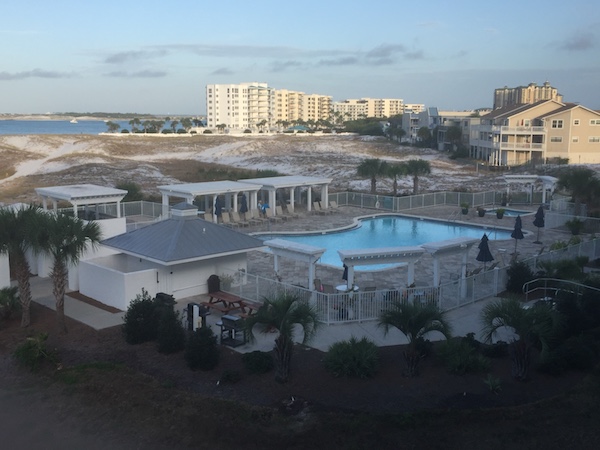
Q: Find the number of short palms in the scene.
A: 3